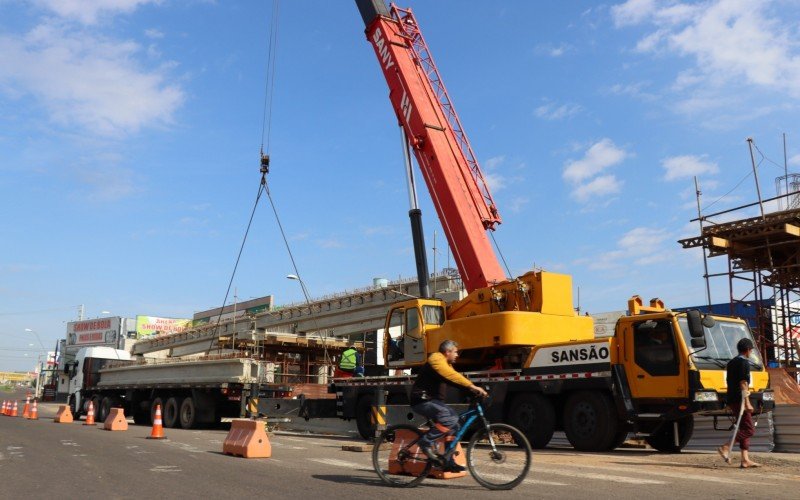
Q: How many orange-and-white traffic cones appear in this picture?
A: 7